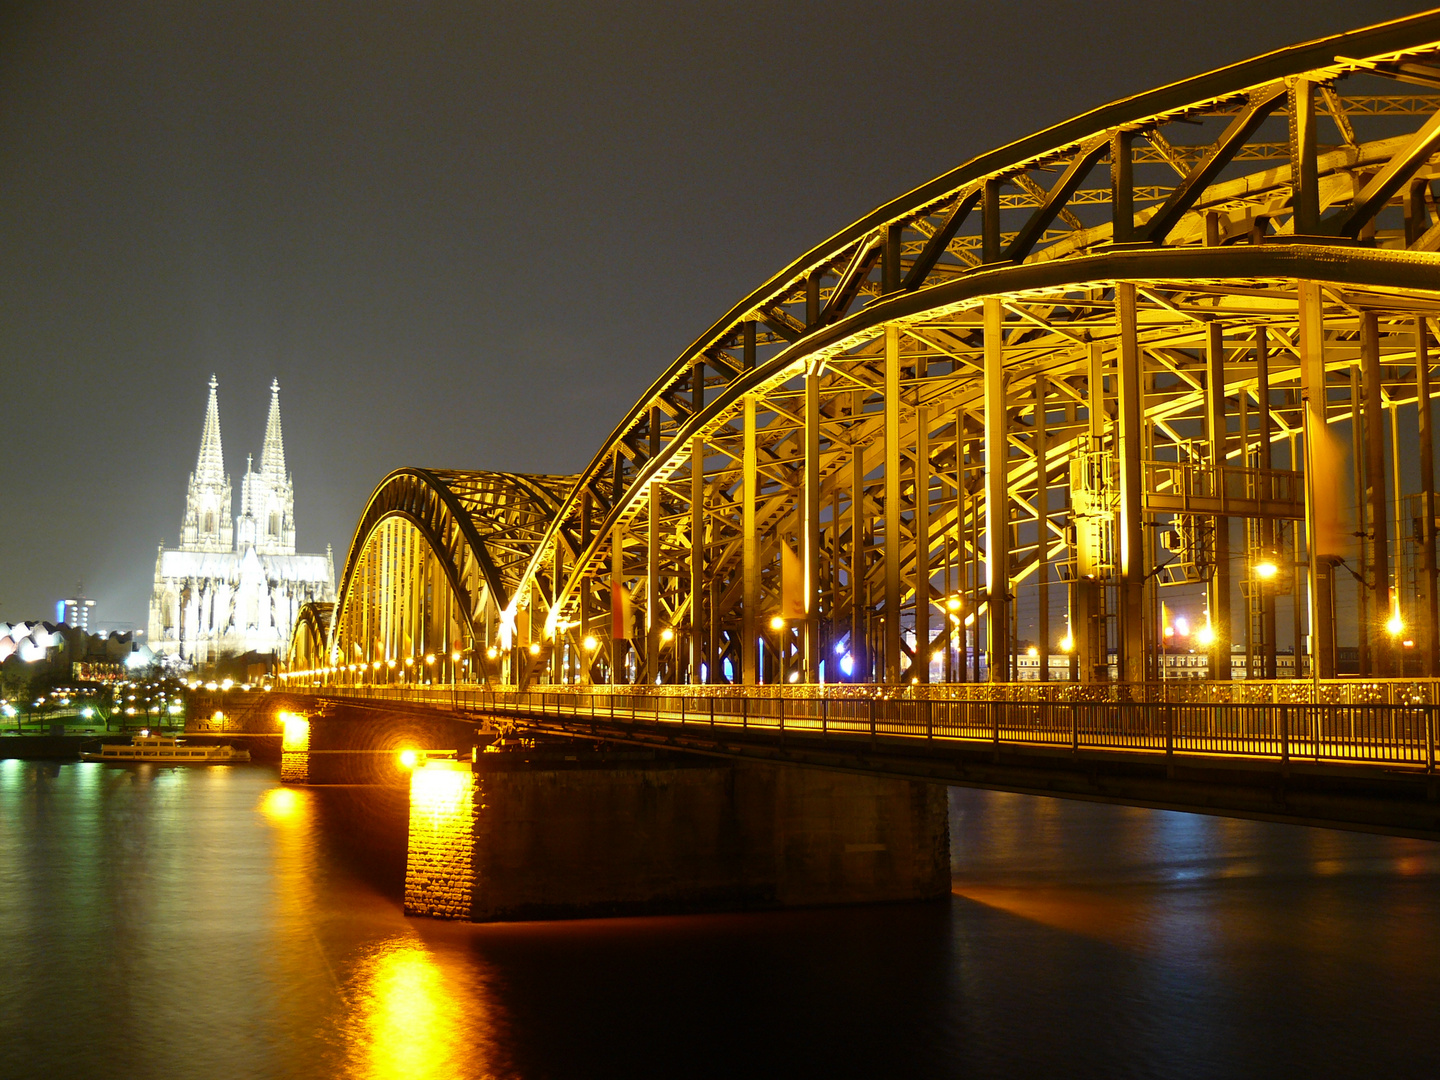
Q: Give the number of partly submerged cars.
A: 0